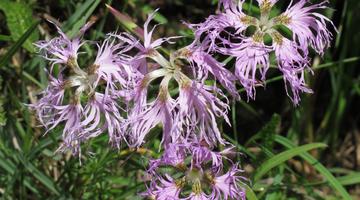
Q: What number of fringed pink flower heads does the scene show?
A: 4